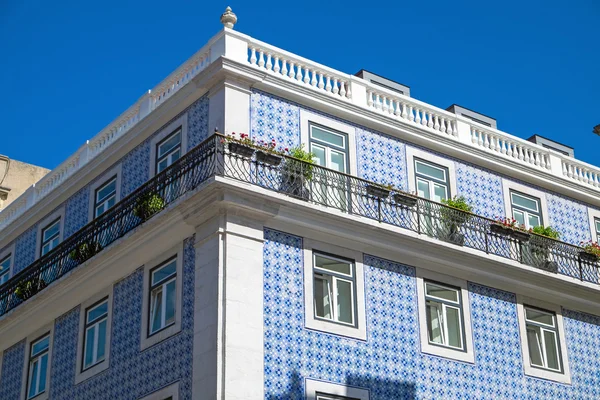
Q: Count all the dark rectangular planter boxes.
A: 7